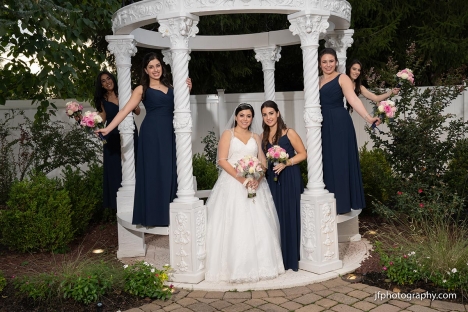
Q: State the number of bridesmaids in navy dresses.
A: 5